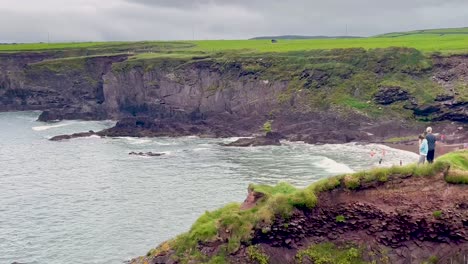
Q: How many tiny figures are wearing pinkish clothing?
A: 2